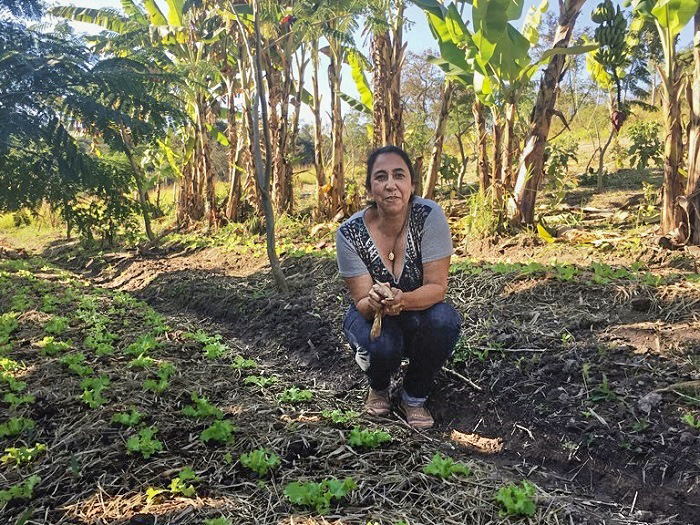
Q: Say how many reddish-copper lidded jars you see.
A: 0